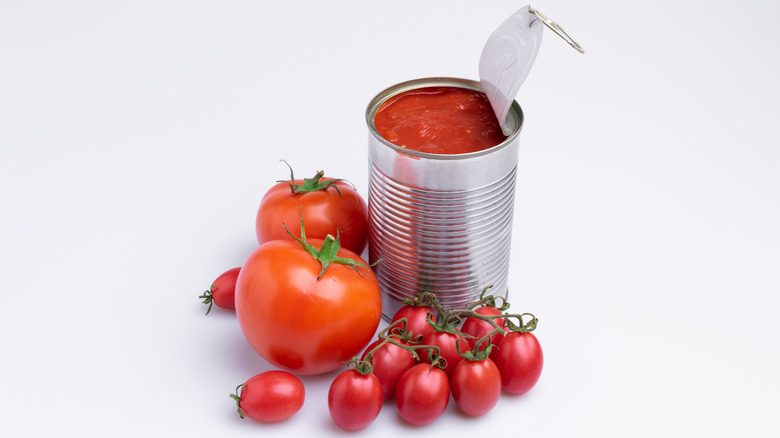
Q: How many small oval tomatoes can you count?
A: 10